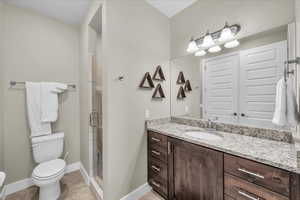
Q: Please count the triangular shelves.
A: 3